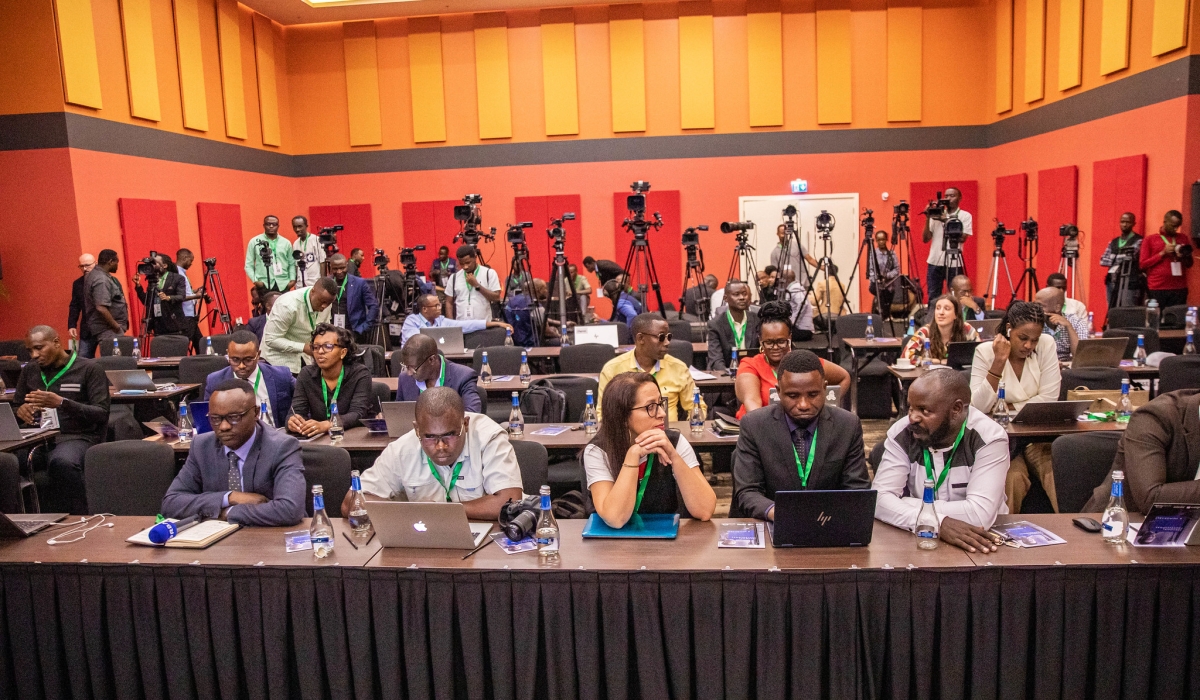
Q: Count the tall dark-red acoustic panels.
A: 10